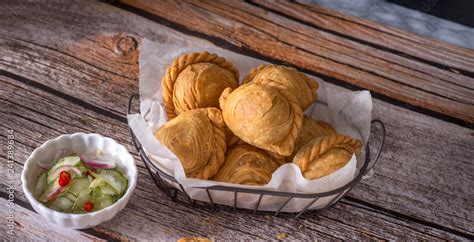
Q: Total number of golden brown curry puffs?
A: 7